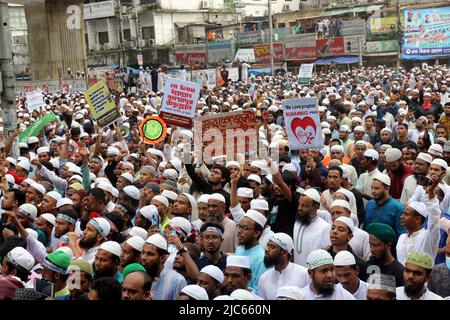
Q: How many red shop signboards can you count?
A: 4